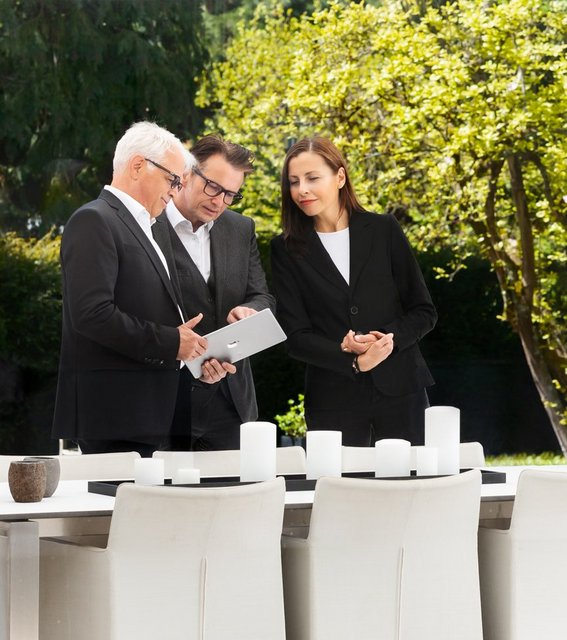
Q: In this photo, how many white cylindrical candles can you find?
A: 7